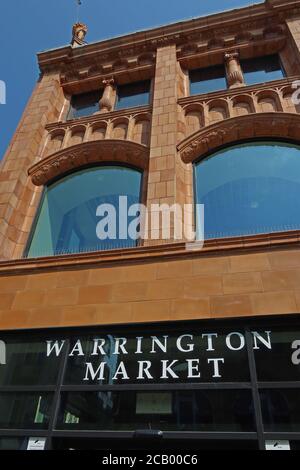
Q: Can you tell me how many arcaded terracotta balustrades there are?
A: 2